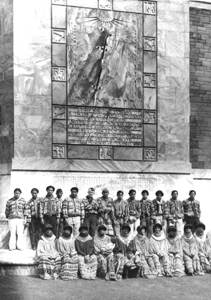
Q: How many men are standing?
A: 13